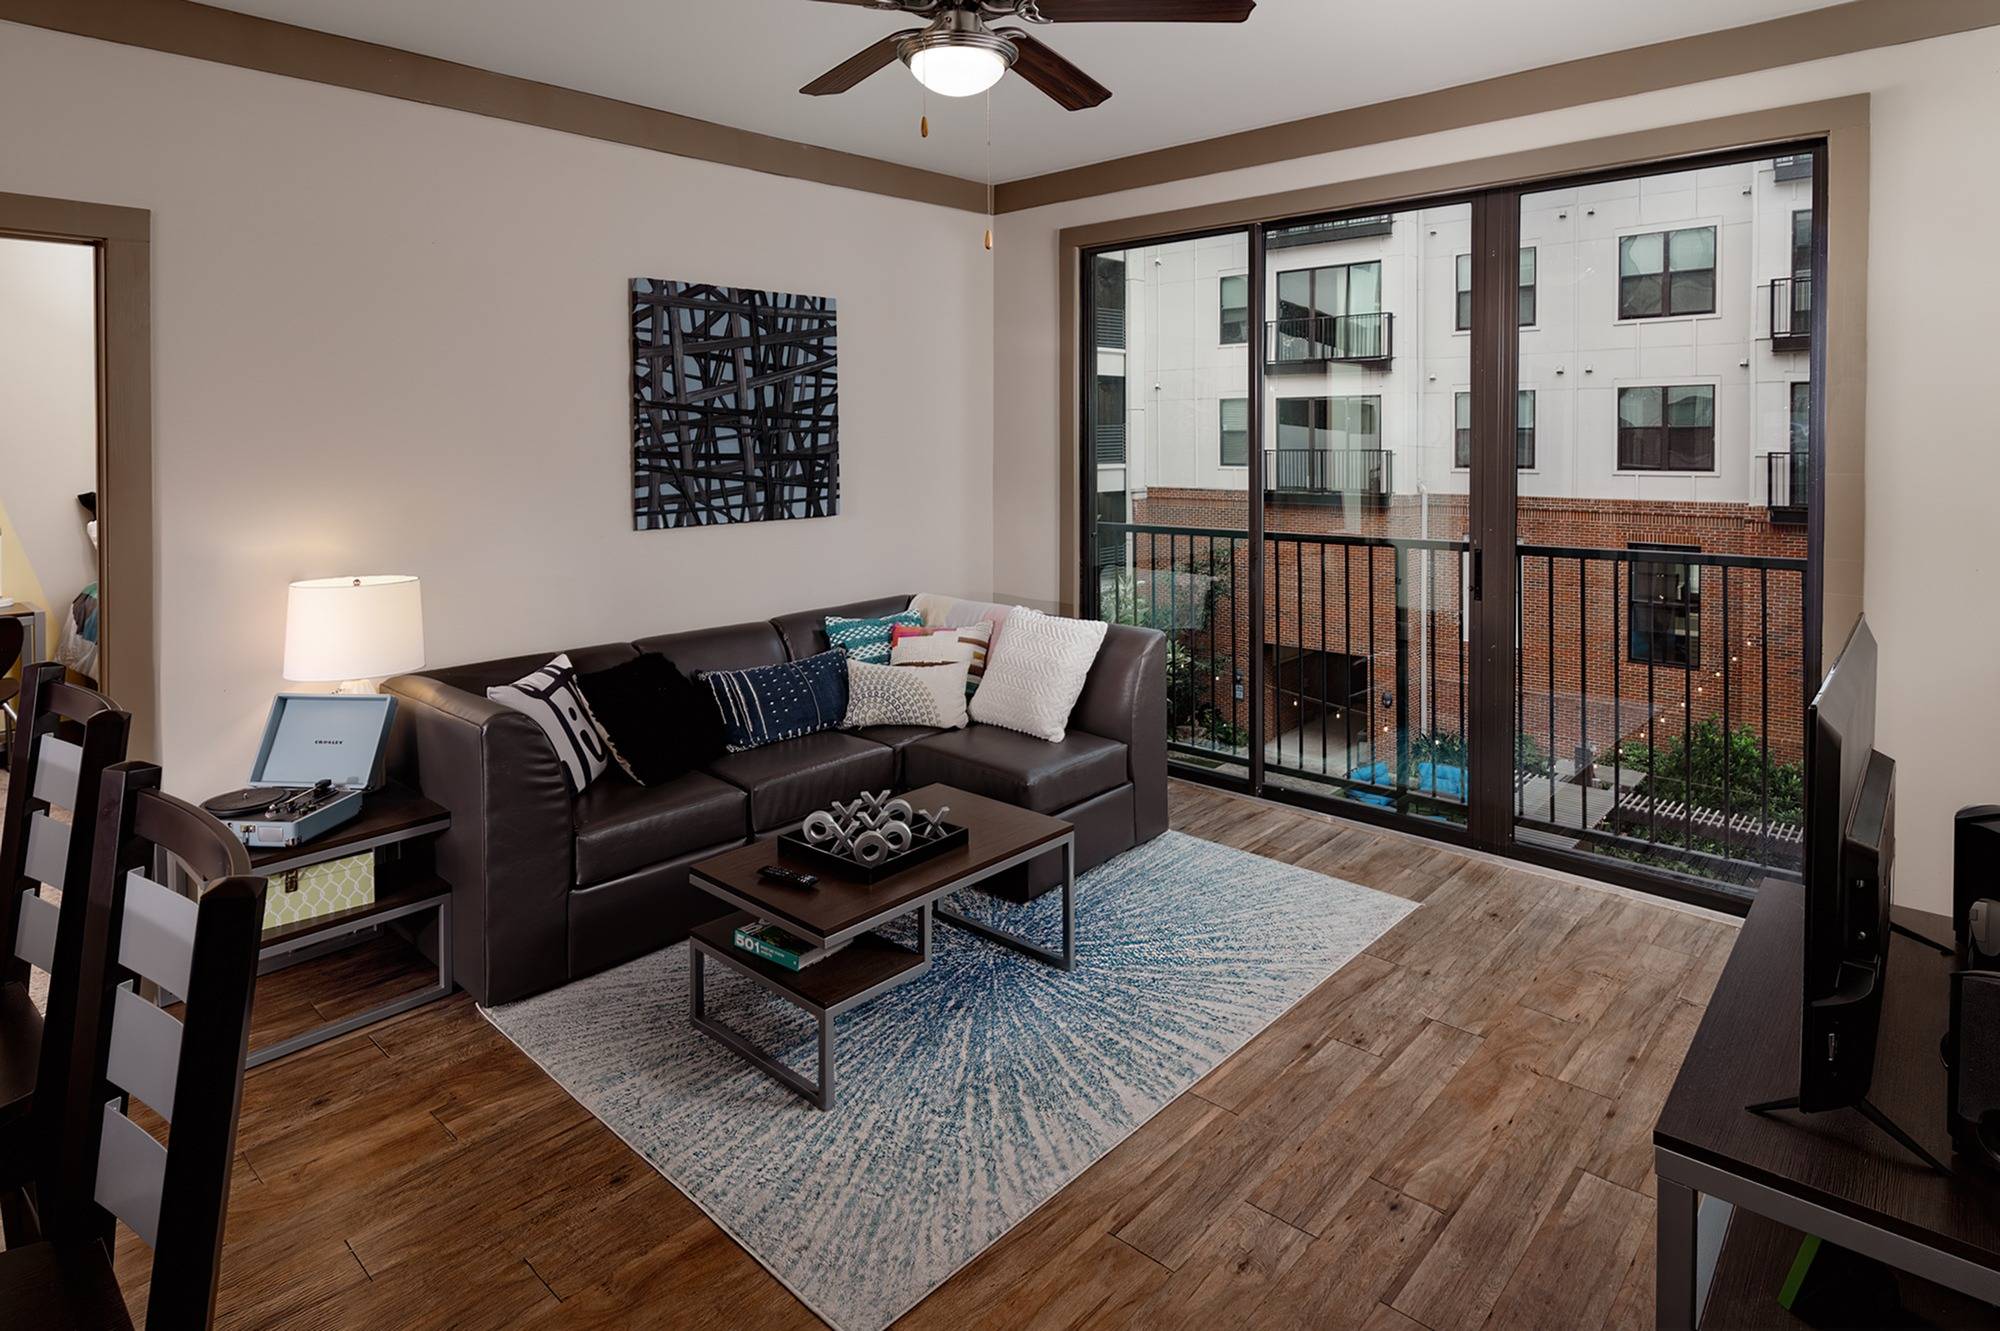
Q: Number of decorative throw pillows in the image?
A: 7